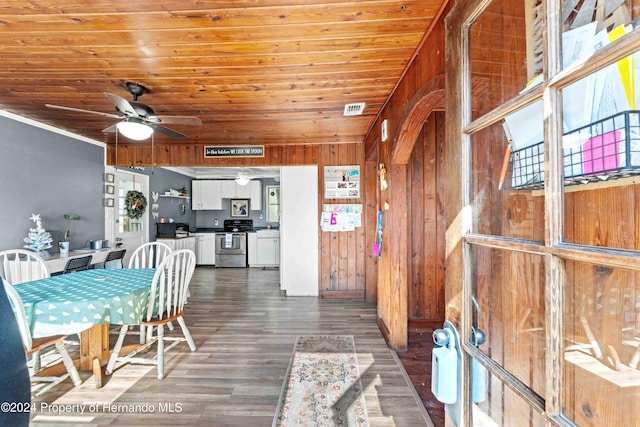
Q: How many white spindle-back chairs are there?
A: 4